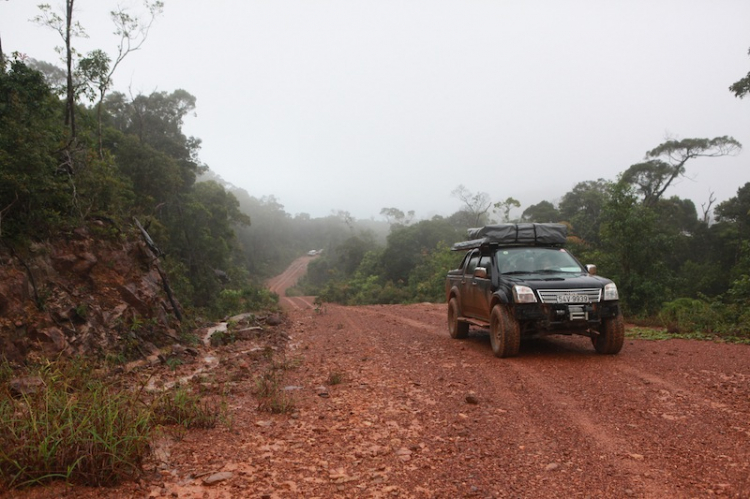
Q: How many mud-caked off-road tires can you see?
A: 3